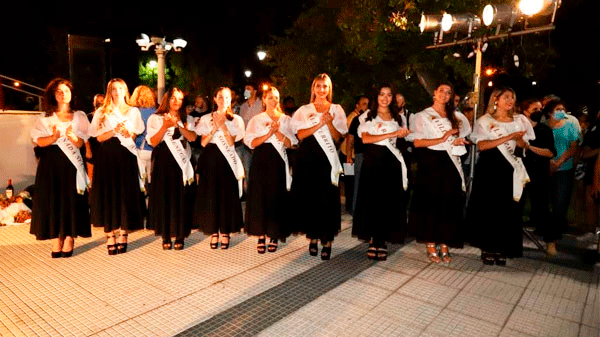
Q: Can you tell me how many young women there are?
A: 9